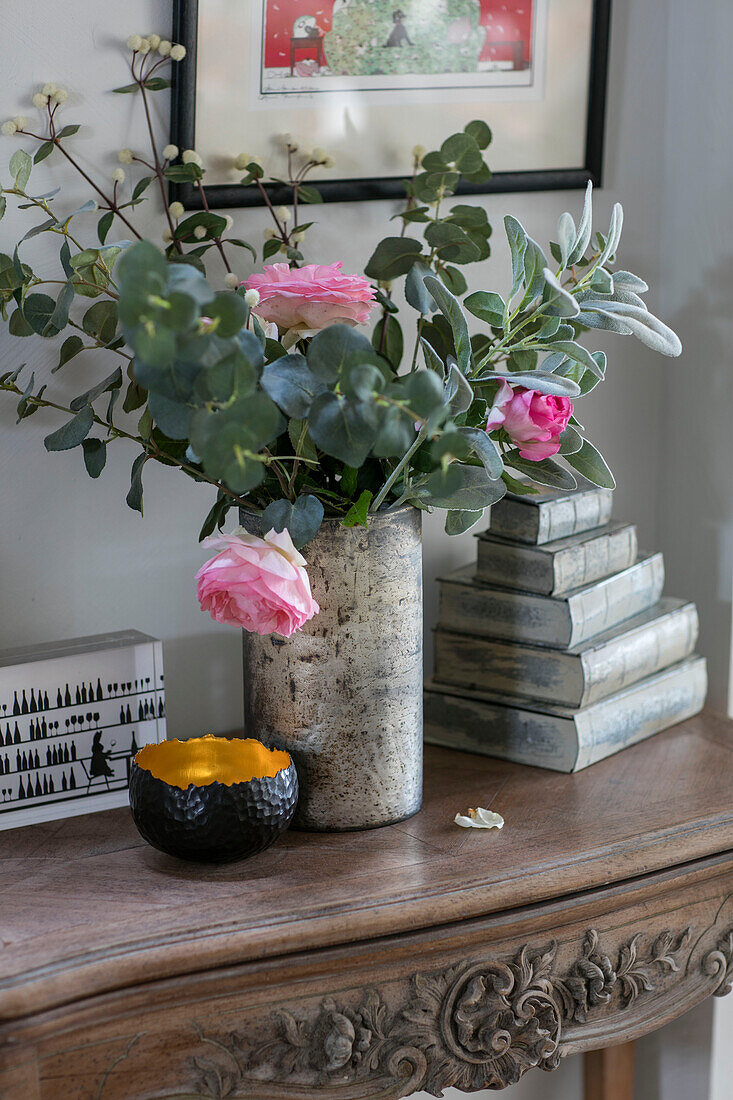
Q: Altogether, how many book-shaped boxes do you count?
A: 5